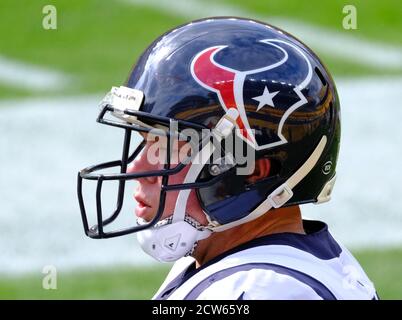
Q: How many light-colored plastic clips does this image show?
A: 2